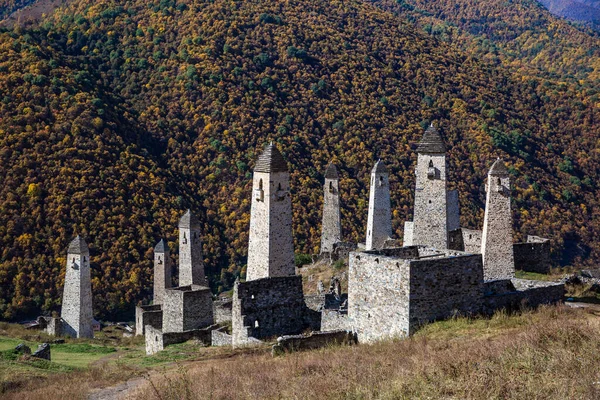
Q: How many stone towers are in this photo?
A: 8